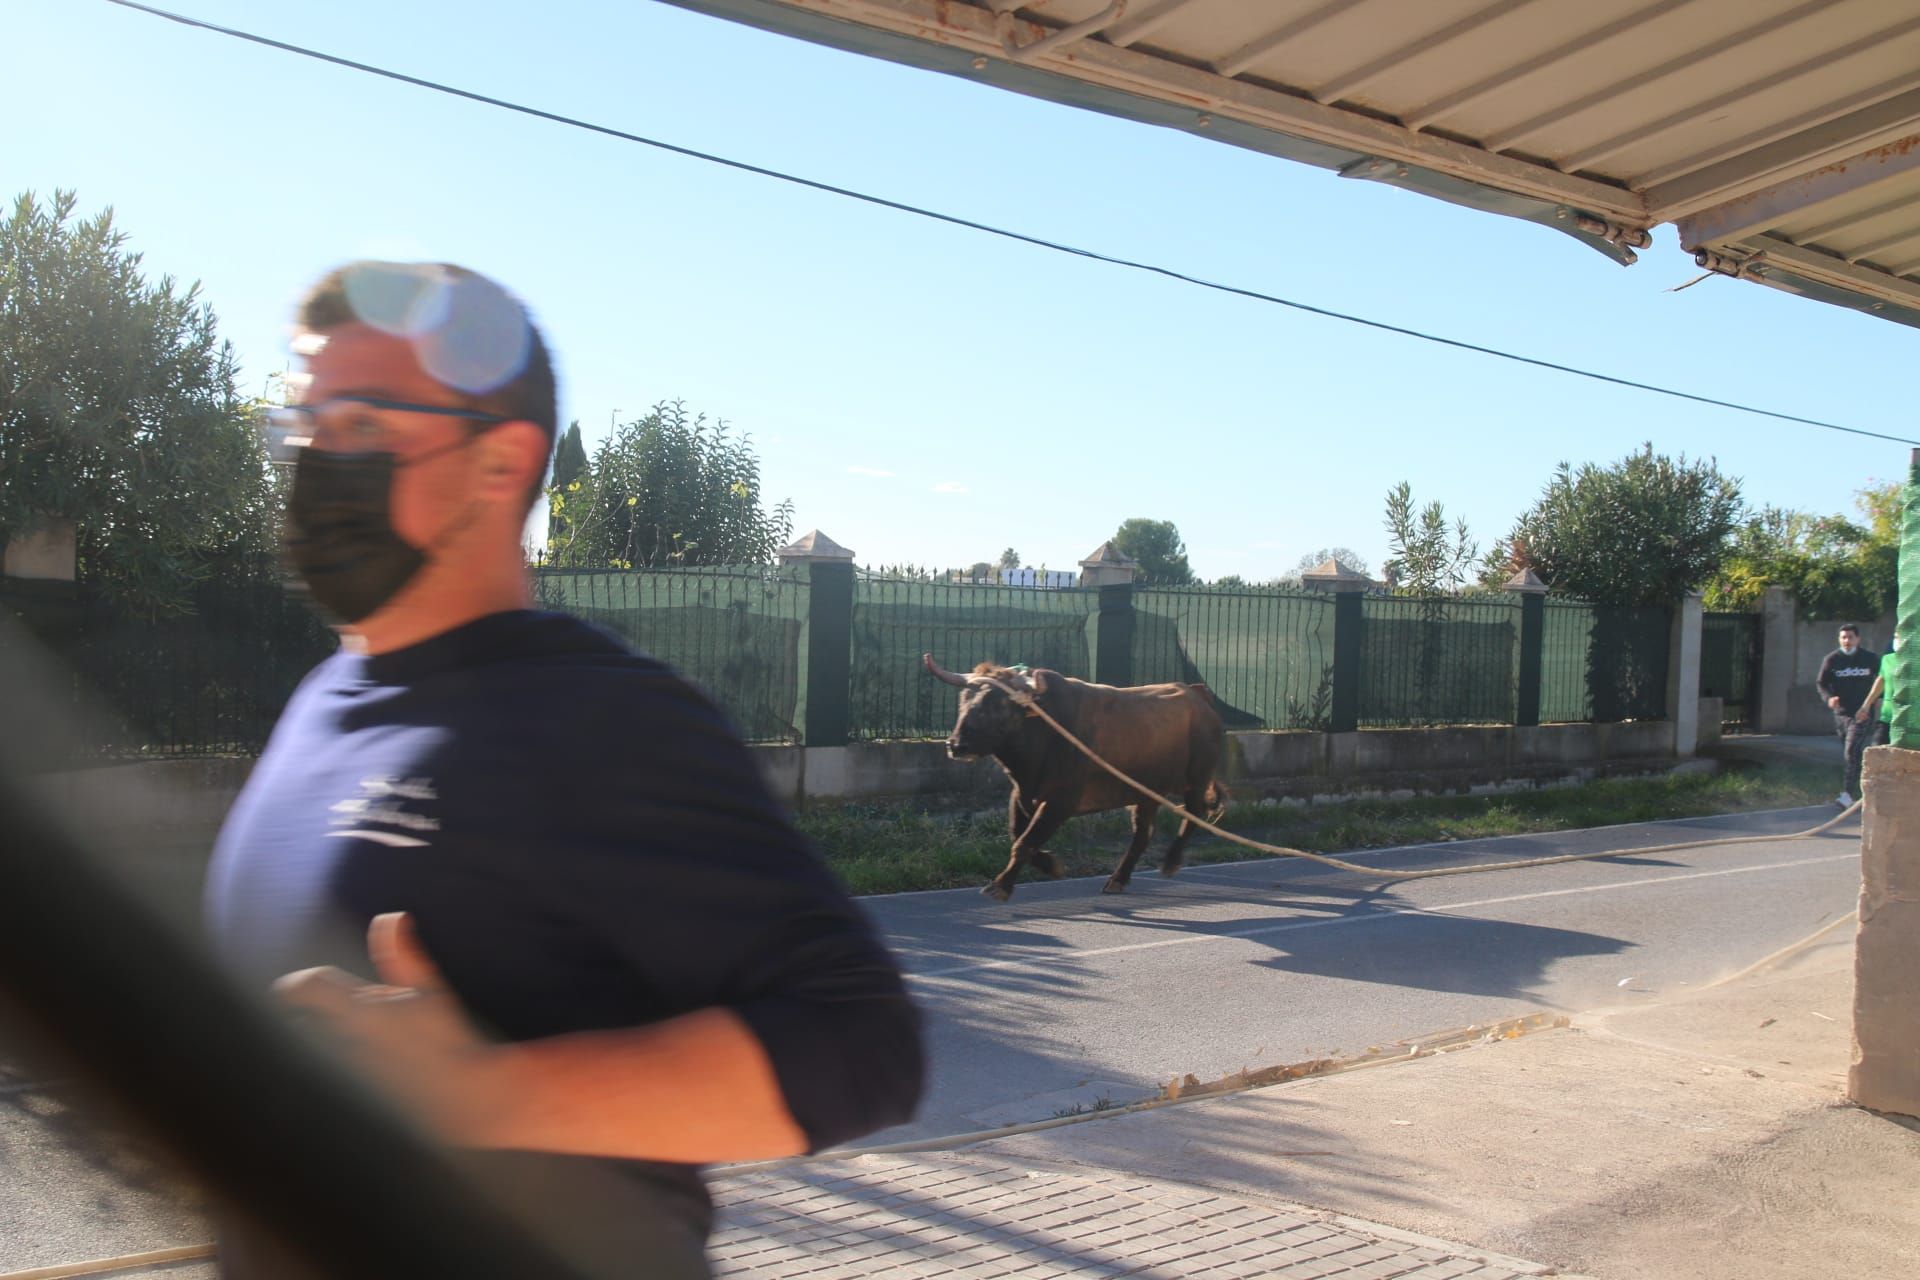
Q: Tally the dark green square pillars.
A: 4